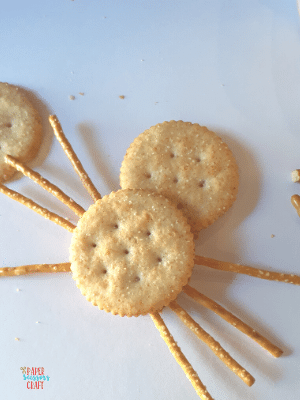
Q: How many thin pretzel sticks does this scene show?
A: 8